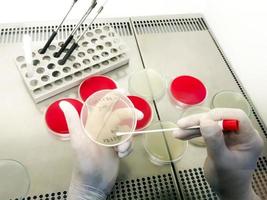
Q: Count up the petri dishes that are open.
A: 1